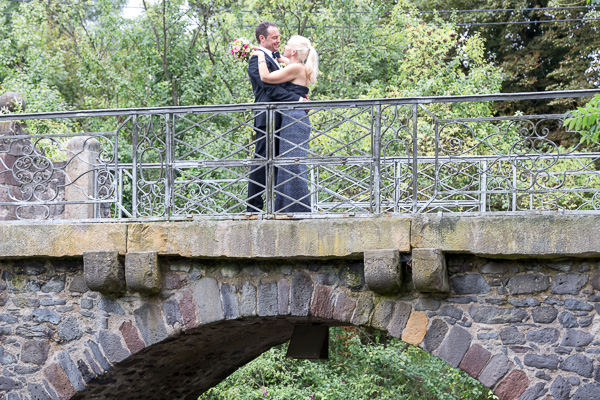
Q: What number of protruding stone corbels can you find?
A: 4